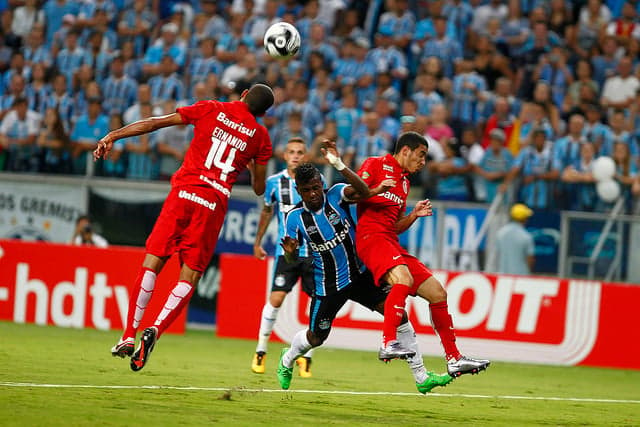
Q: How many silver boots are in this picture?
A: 2